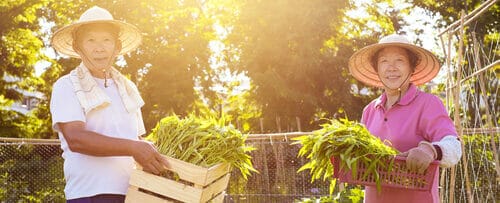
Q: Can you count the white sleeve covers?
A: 1